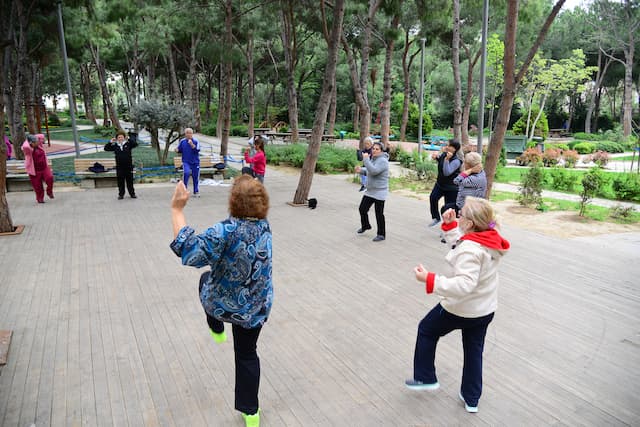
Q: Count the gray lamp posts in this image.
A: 3